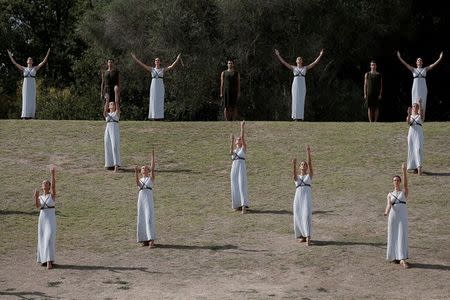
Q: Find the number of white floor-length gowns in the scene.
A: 11